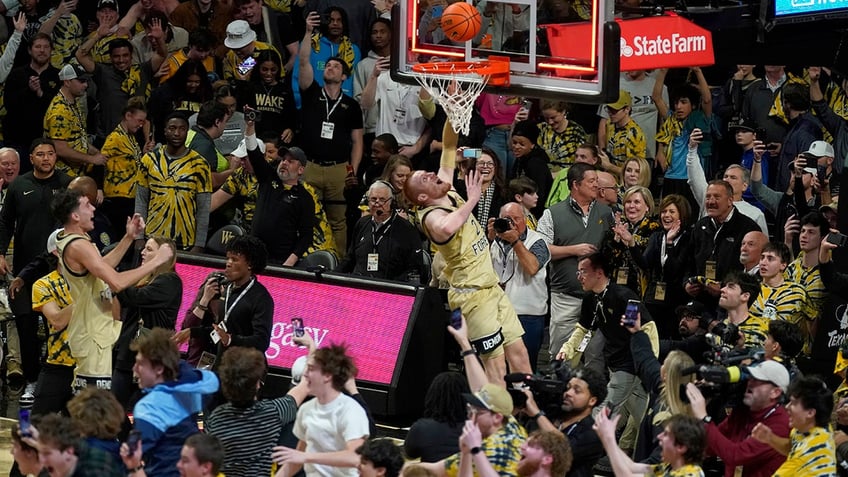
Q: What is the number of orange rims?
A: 1